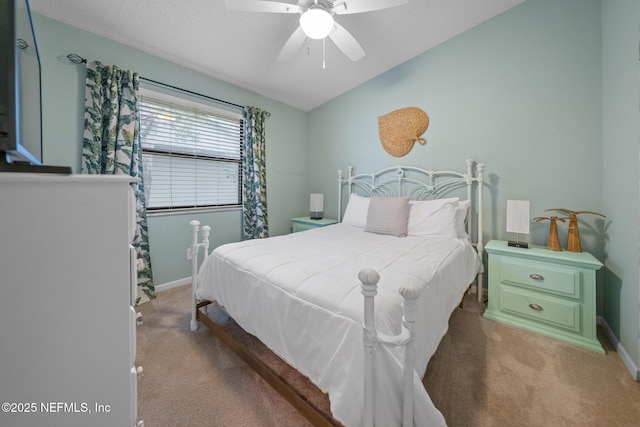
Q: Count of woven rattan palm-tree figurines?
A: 2